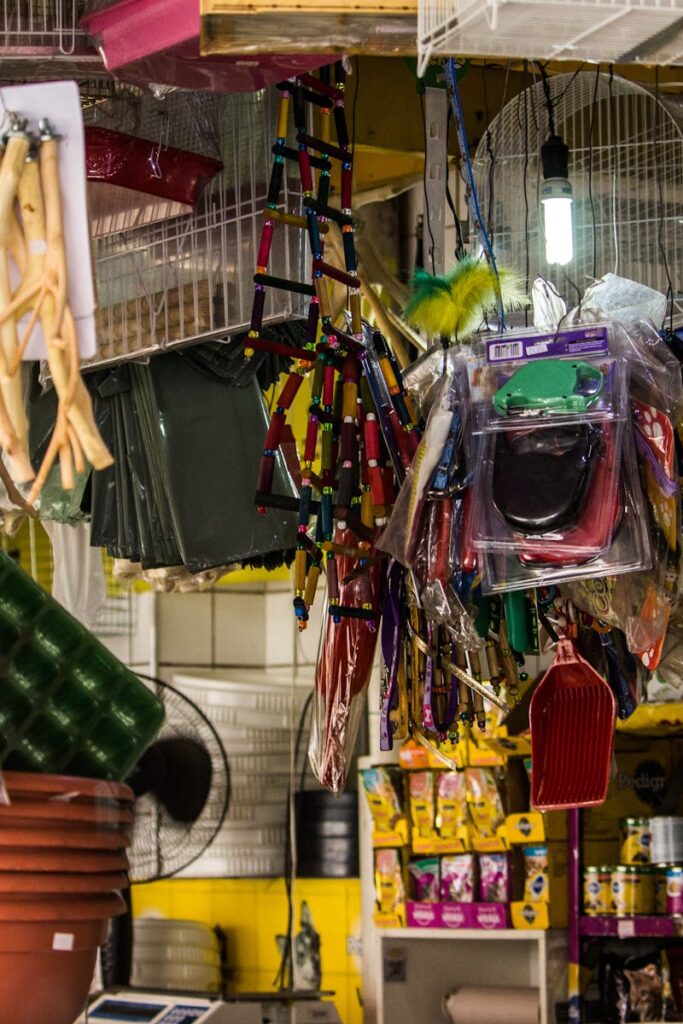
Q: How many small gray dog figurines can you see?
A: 1